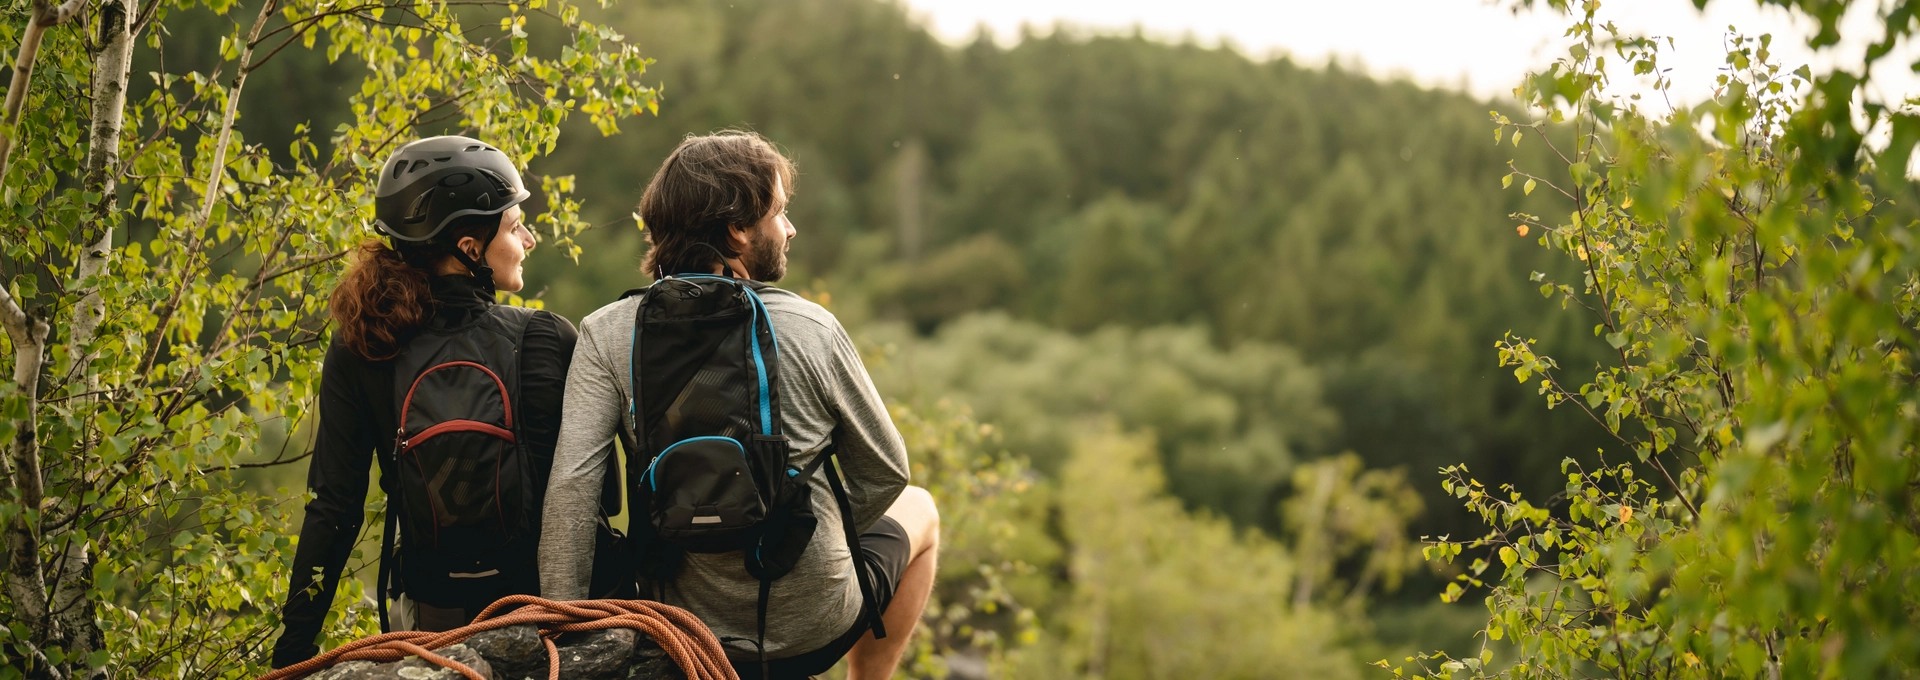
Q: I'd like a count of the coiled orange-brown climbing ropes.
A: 1